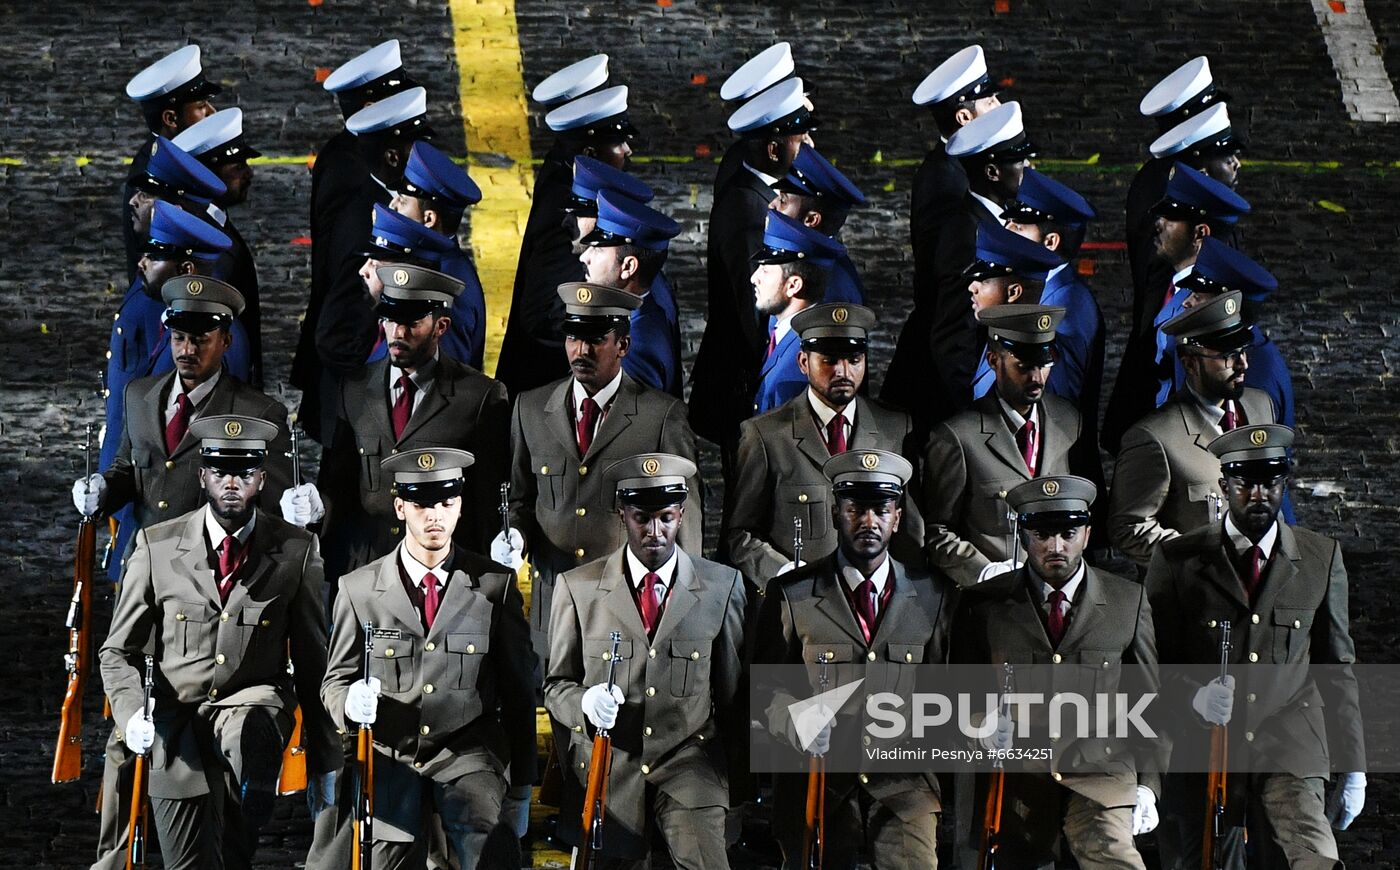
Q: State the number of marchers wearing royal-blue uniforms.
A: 12